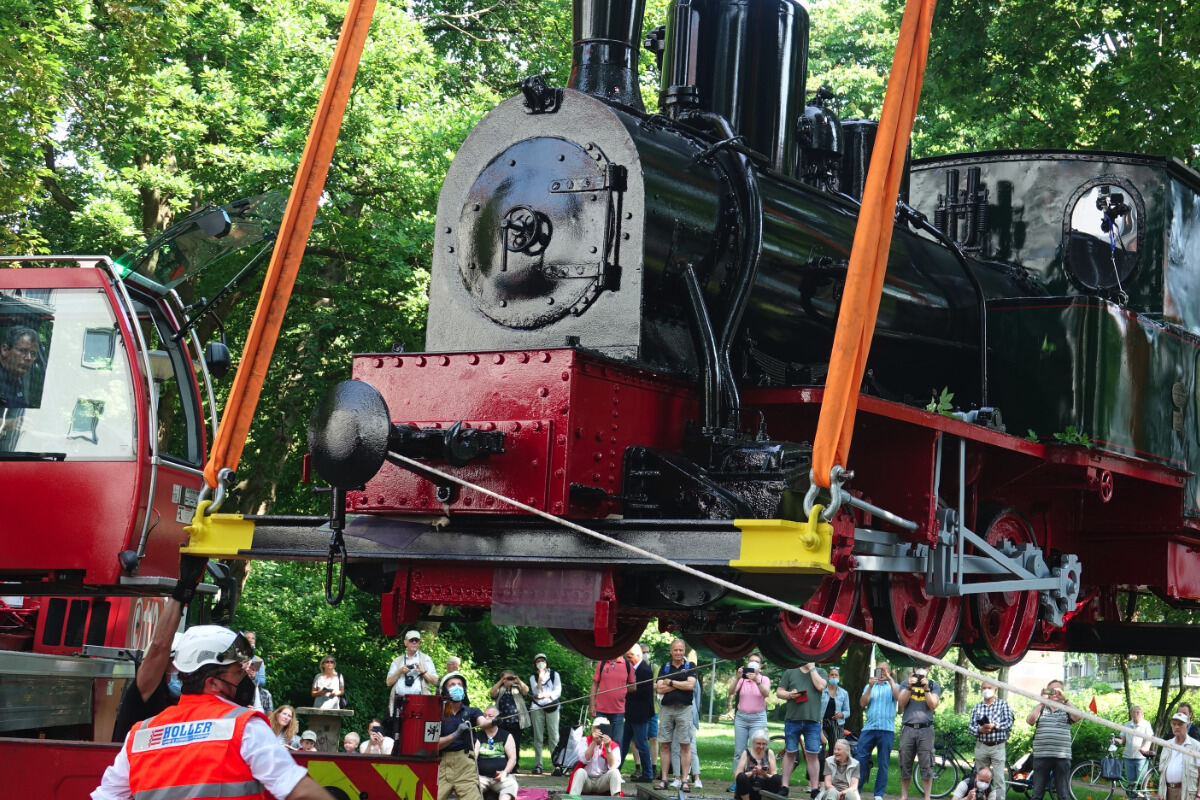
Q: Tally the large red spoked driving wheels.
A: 3